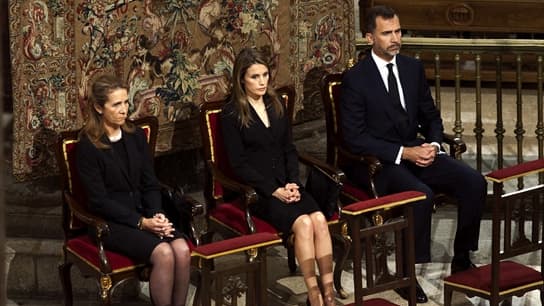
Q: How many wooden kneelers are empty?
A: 3